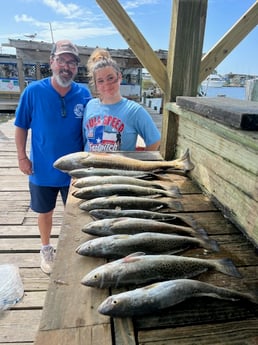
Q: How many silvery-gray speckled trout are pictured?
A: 9